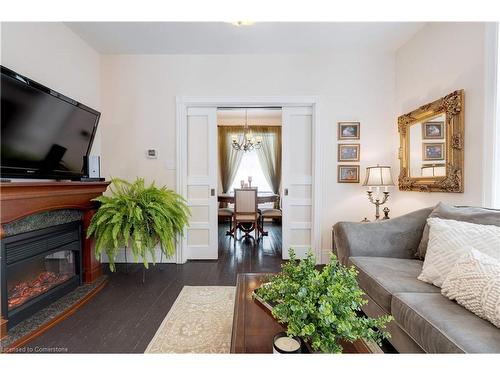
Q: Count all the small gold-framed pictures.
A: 3